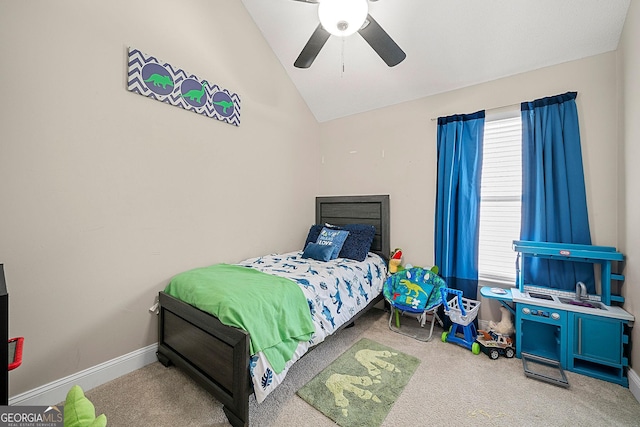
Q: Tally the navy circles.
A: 3